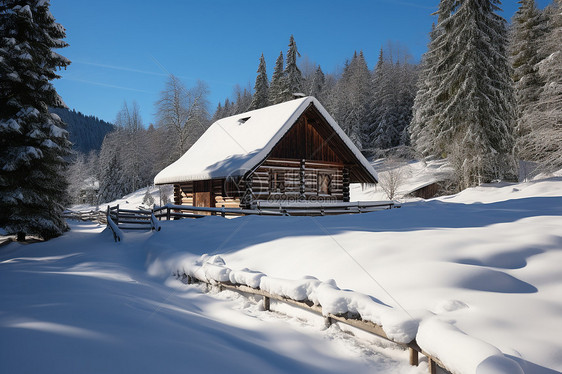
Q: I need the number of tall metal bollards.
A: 0